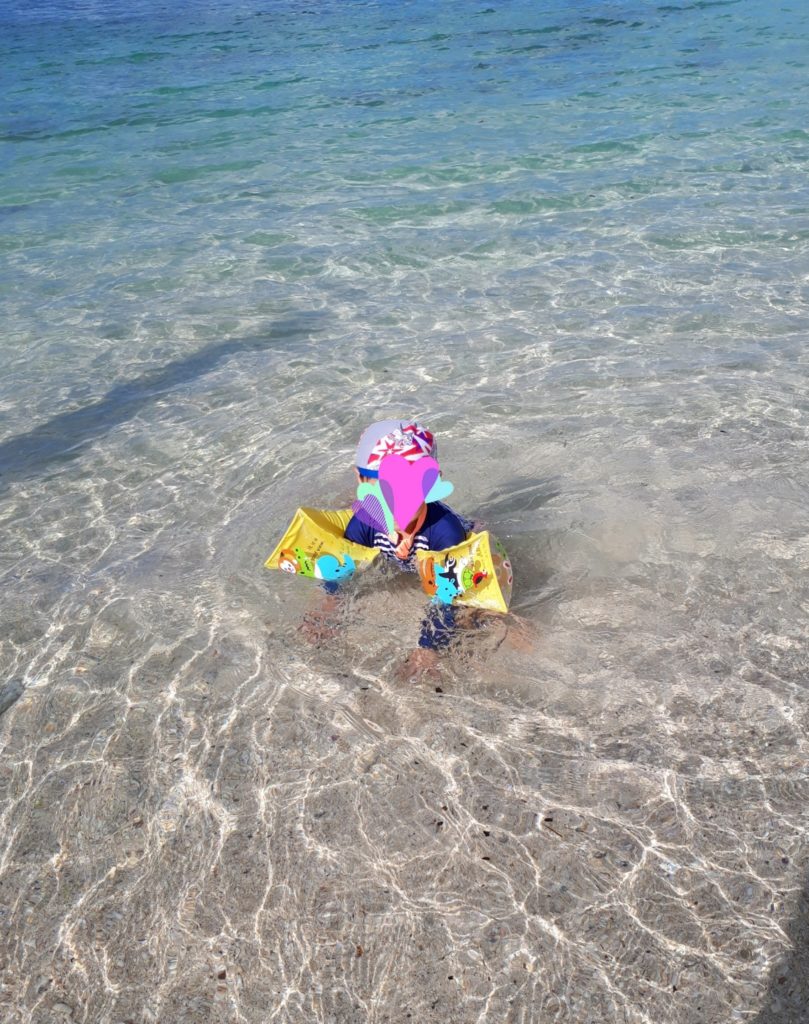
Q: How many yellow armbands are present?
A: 2